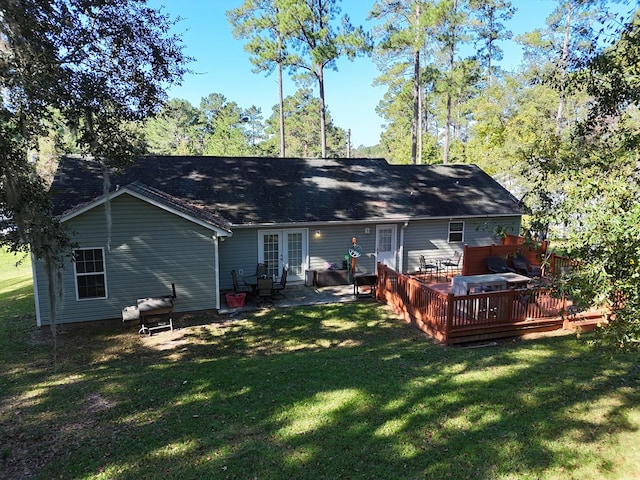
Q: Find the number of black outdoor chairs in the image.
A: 8